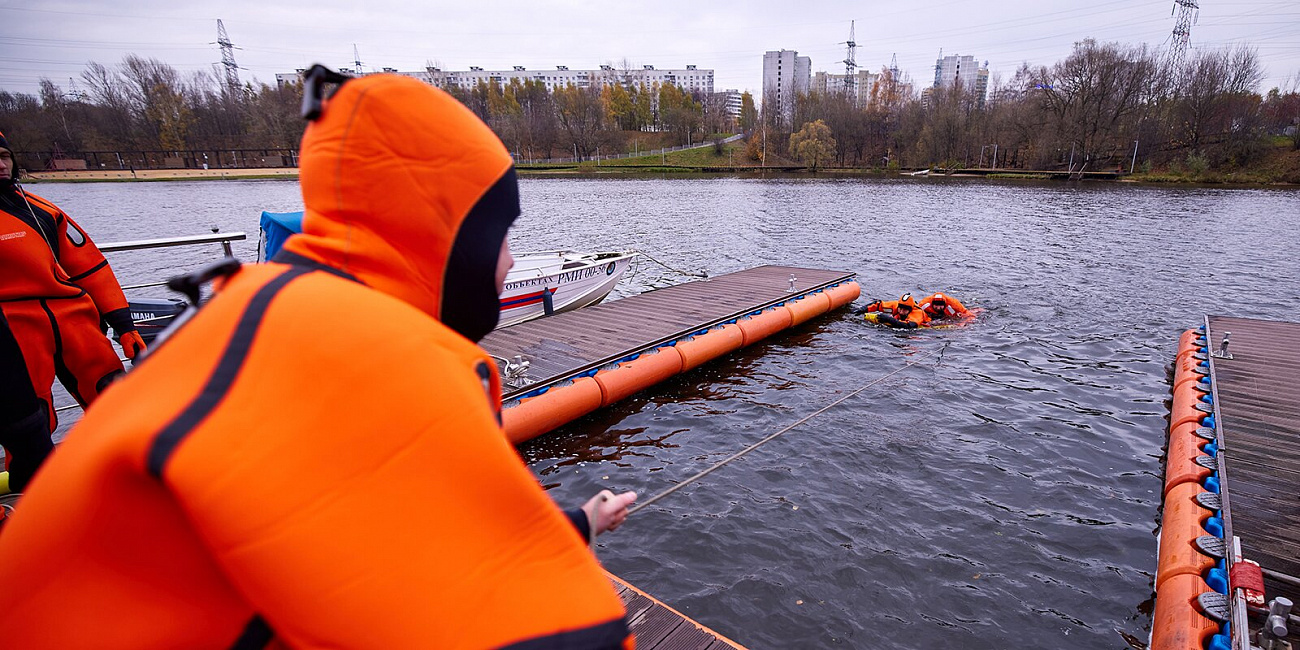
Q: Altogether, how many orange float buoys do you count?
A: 12